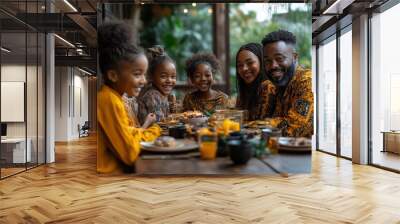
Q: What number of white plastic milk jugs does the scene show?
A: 0